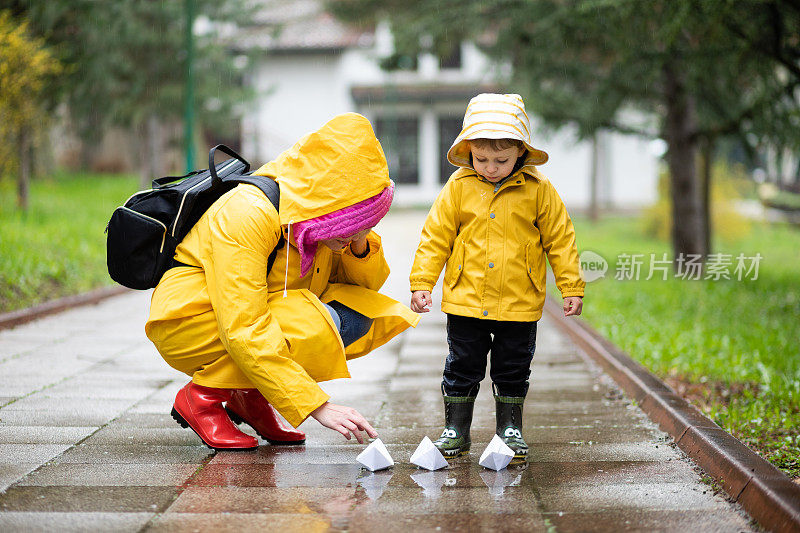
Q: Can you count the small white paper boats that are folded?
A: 3